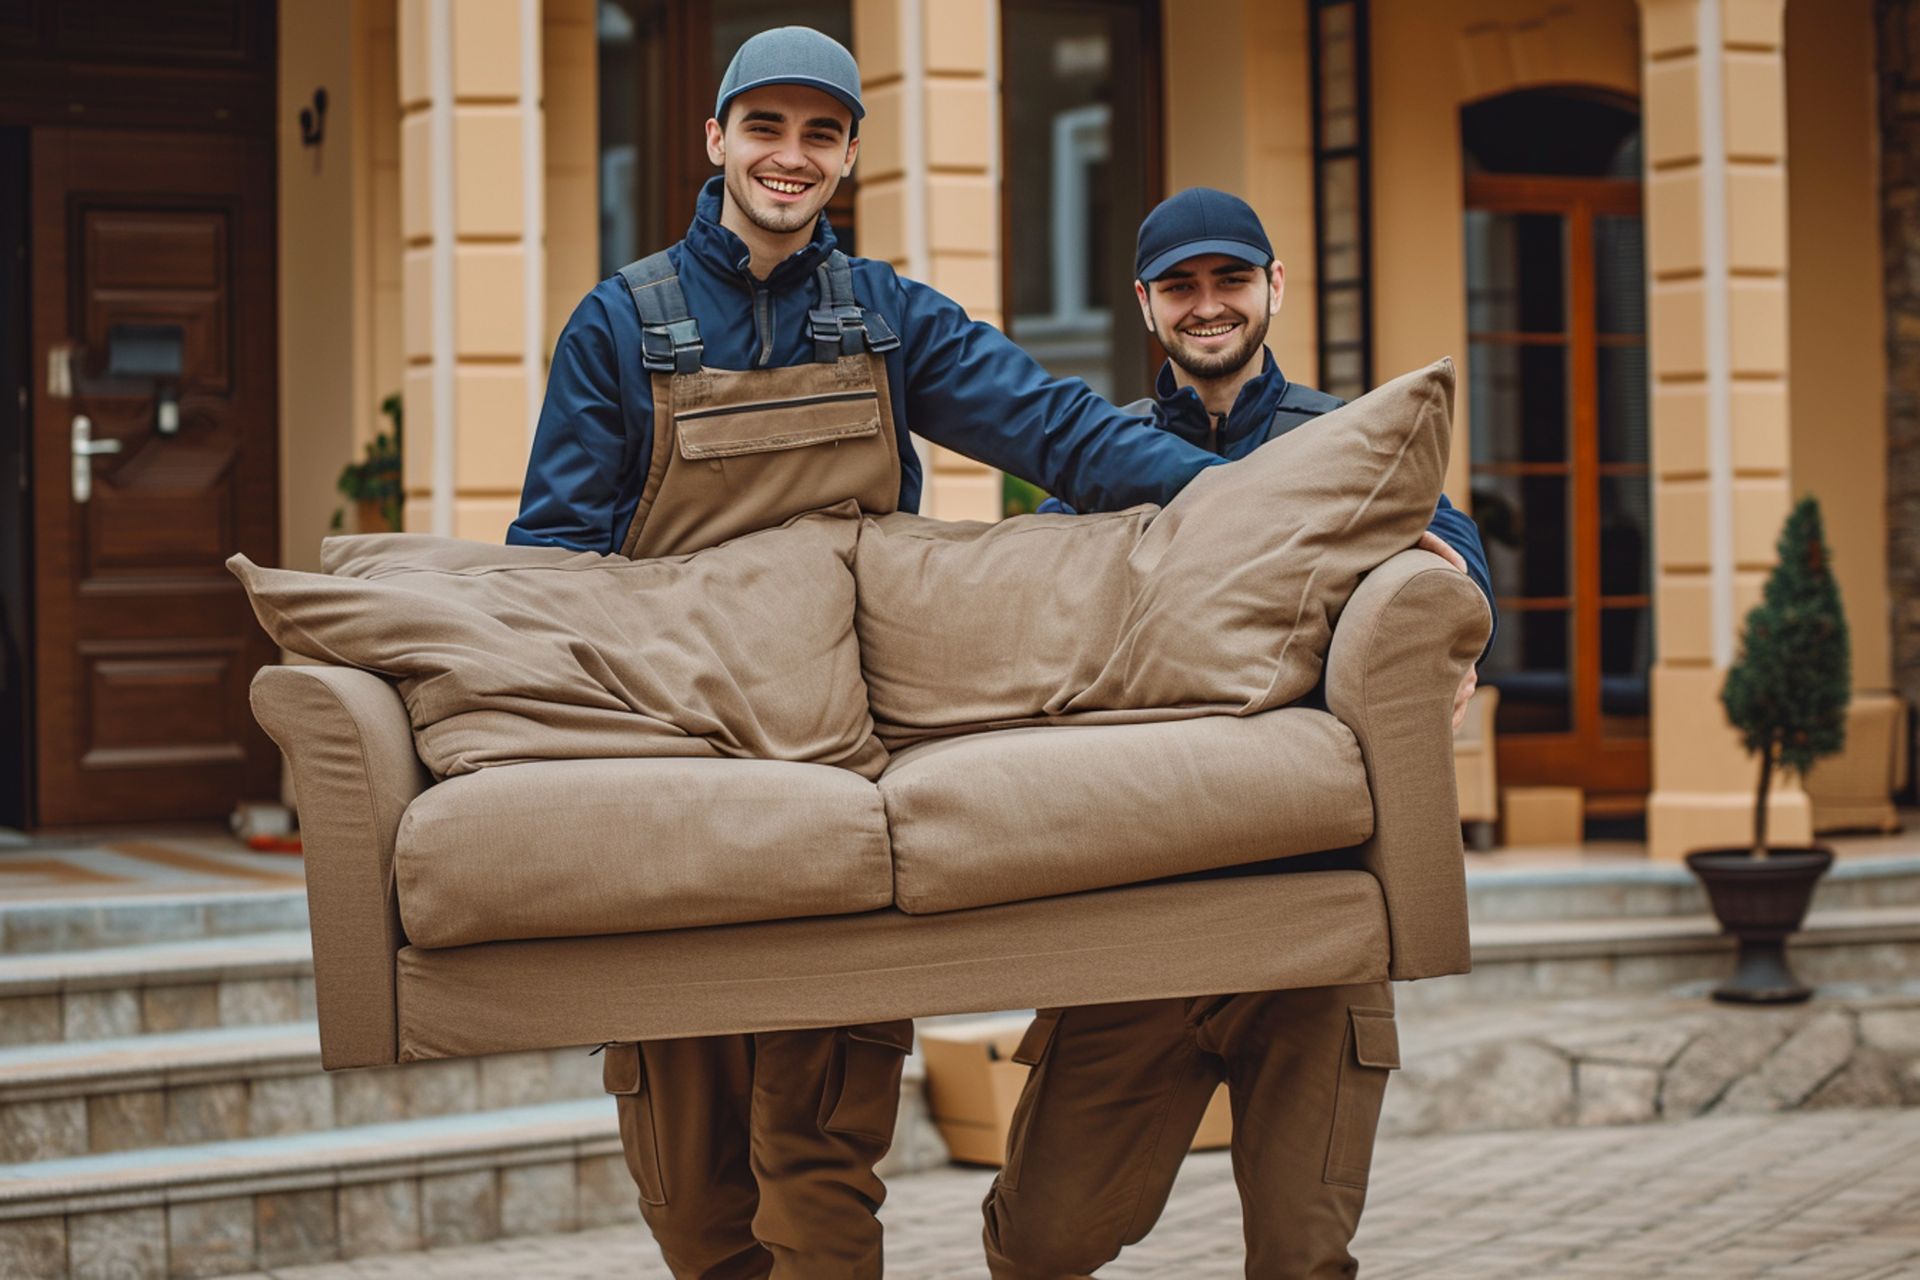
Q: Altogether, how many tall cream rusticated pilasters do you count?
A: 3